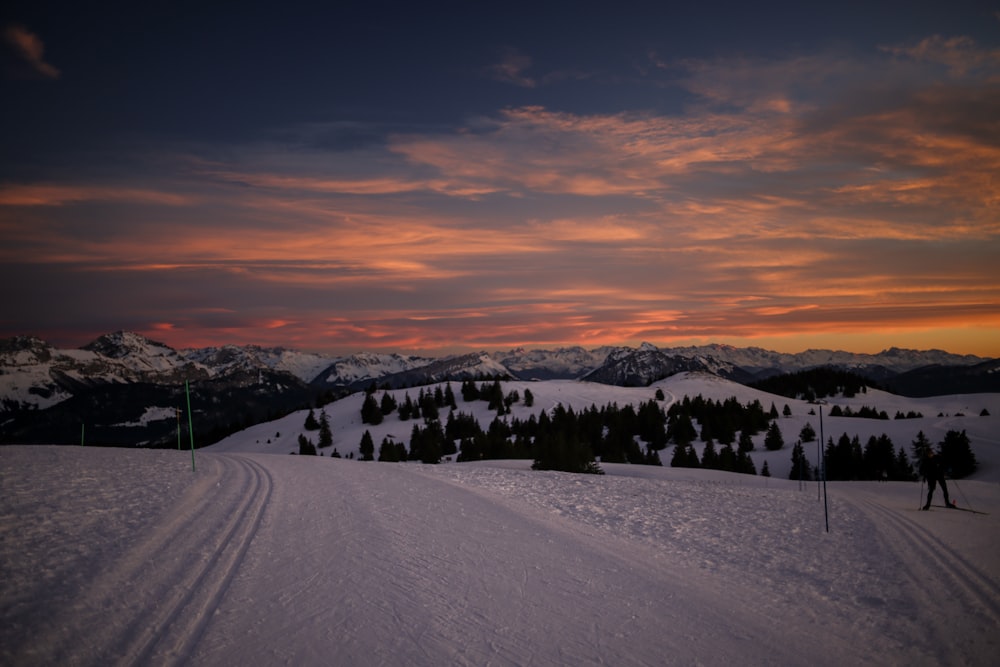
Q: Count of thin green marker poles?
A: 3